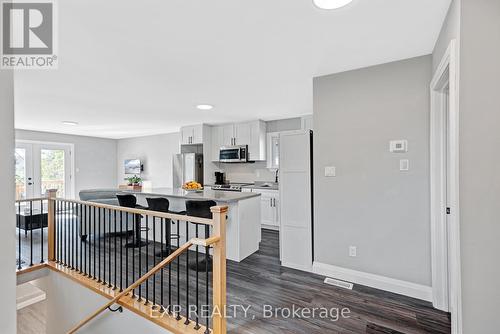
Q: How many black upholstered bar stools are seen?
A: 3